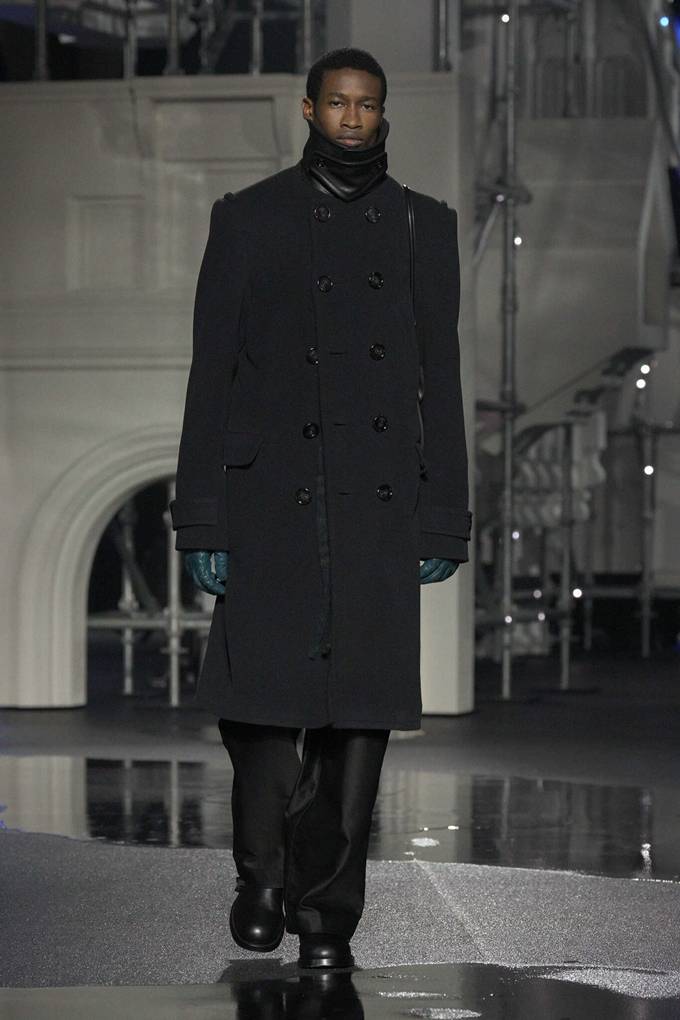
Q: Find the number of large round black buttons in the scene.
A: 10